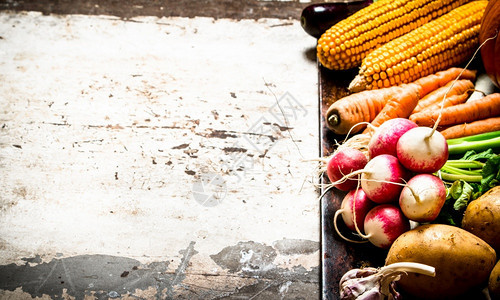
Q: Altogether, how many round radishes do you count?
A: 7